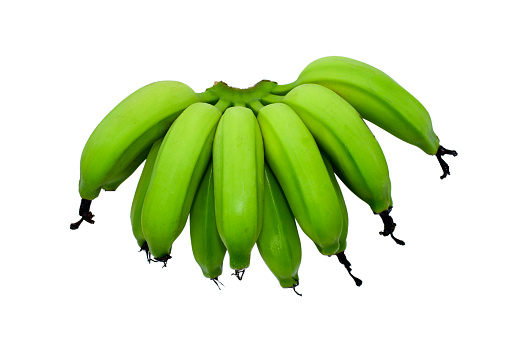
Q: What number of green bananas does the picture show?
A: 11